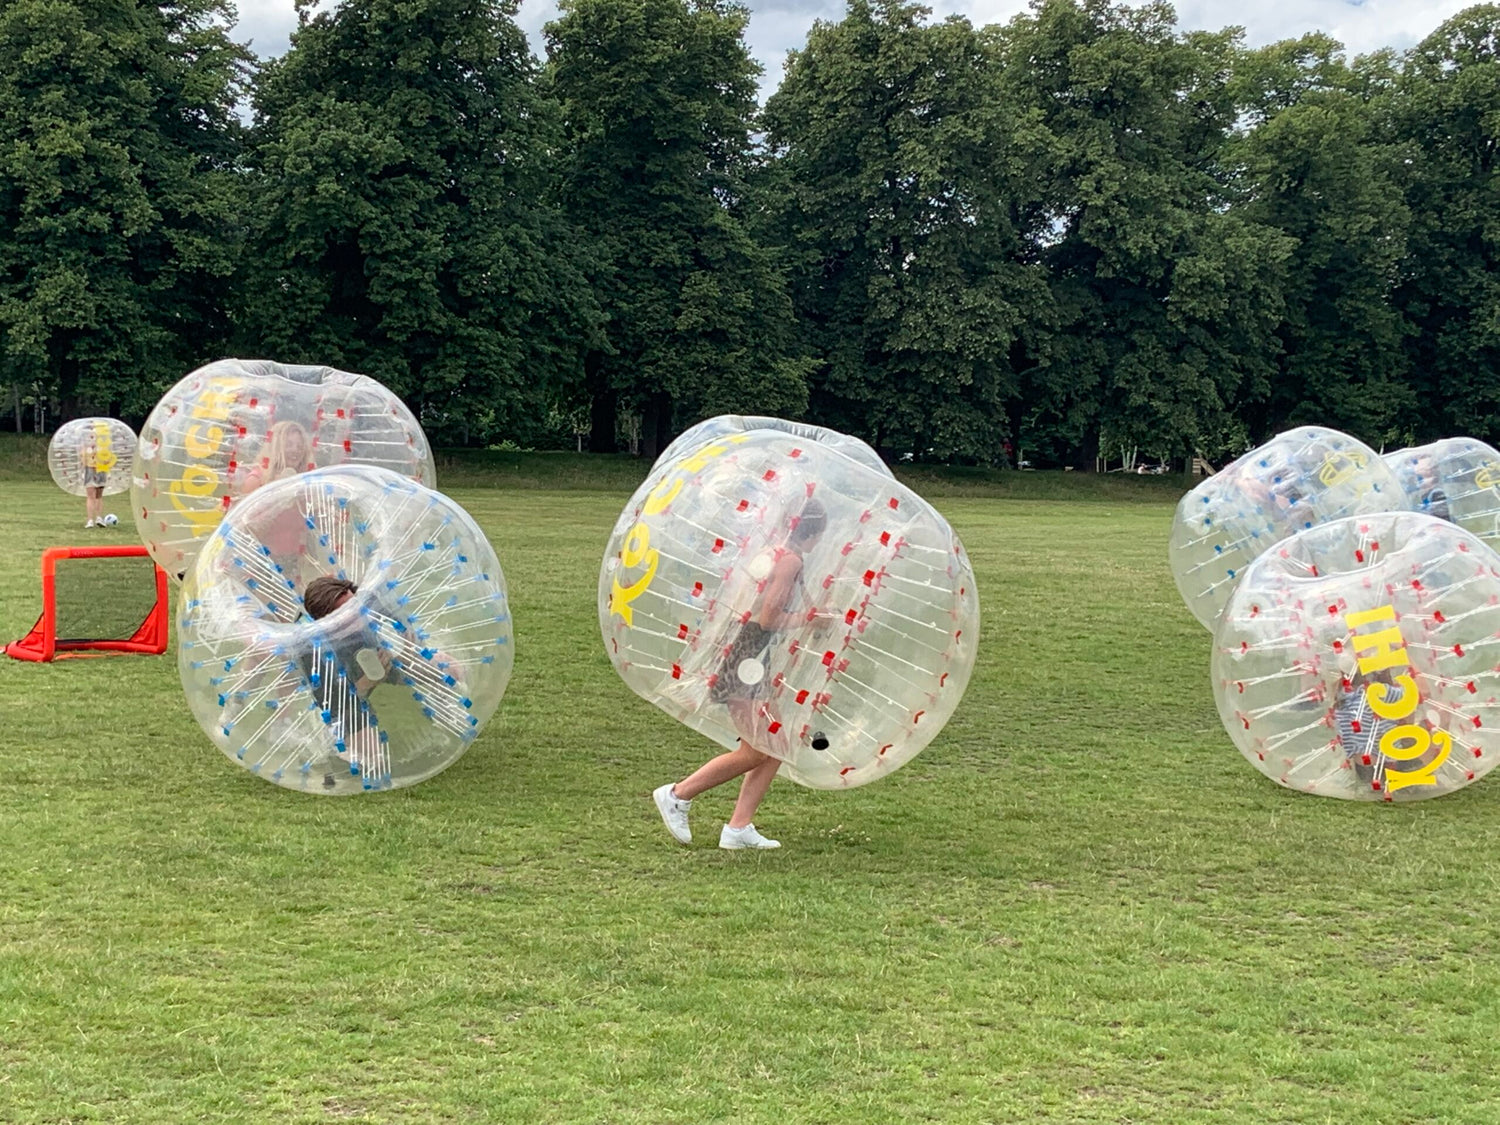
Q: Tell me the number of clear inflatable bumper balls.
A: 8